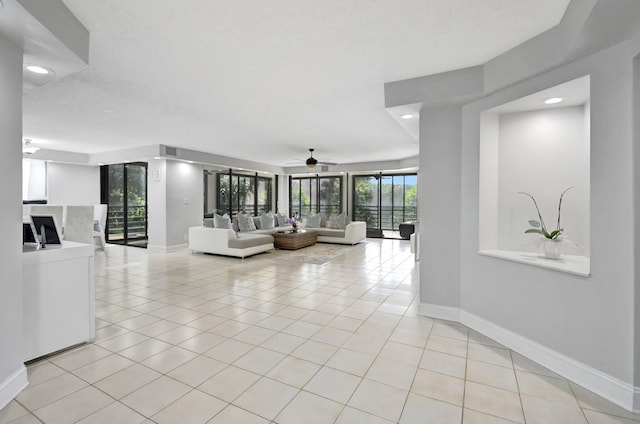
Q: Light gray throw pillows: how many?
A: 6